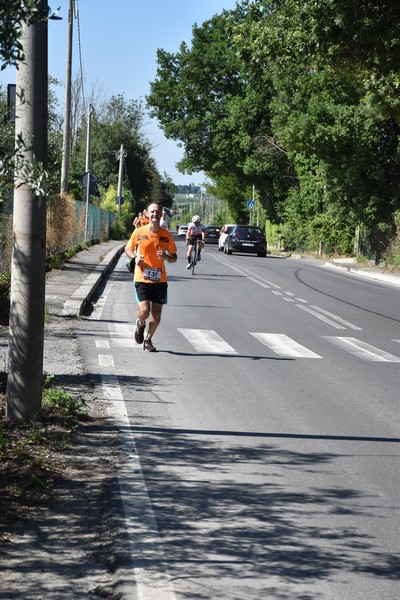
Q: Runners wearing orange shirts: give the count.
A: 2